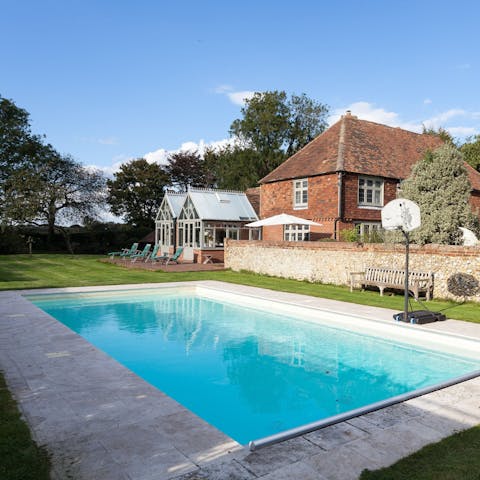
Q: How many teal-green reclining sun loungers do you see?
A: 4